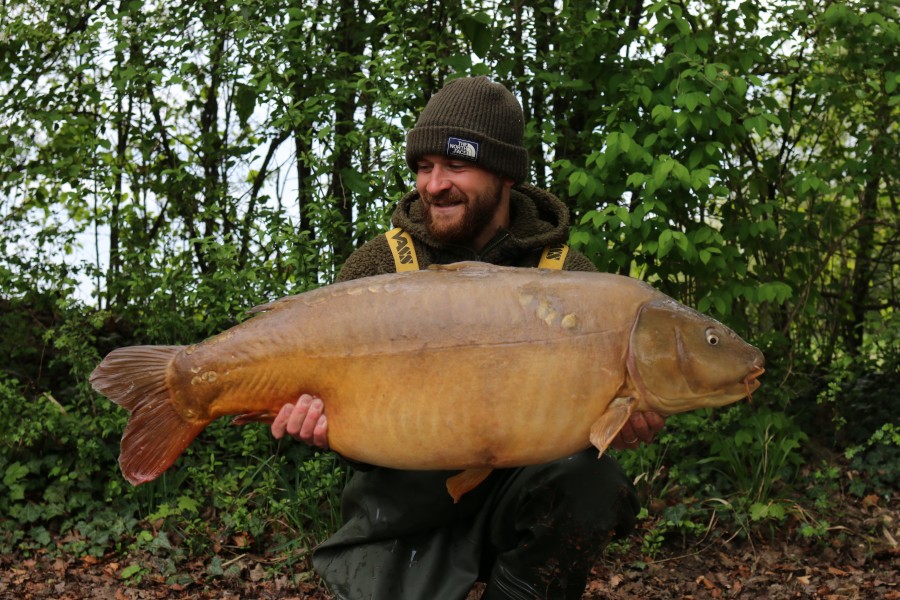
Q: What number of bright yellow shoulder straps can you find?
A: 2